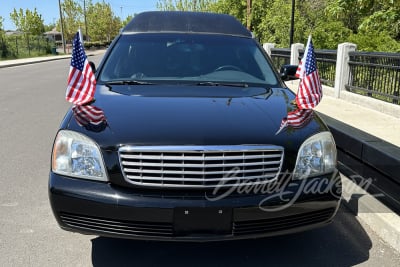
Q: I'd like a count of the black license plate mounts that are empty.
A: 1